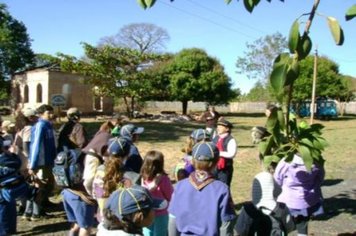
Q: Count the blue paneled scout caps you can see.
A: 5